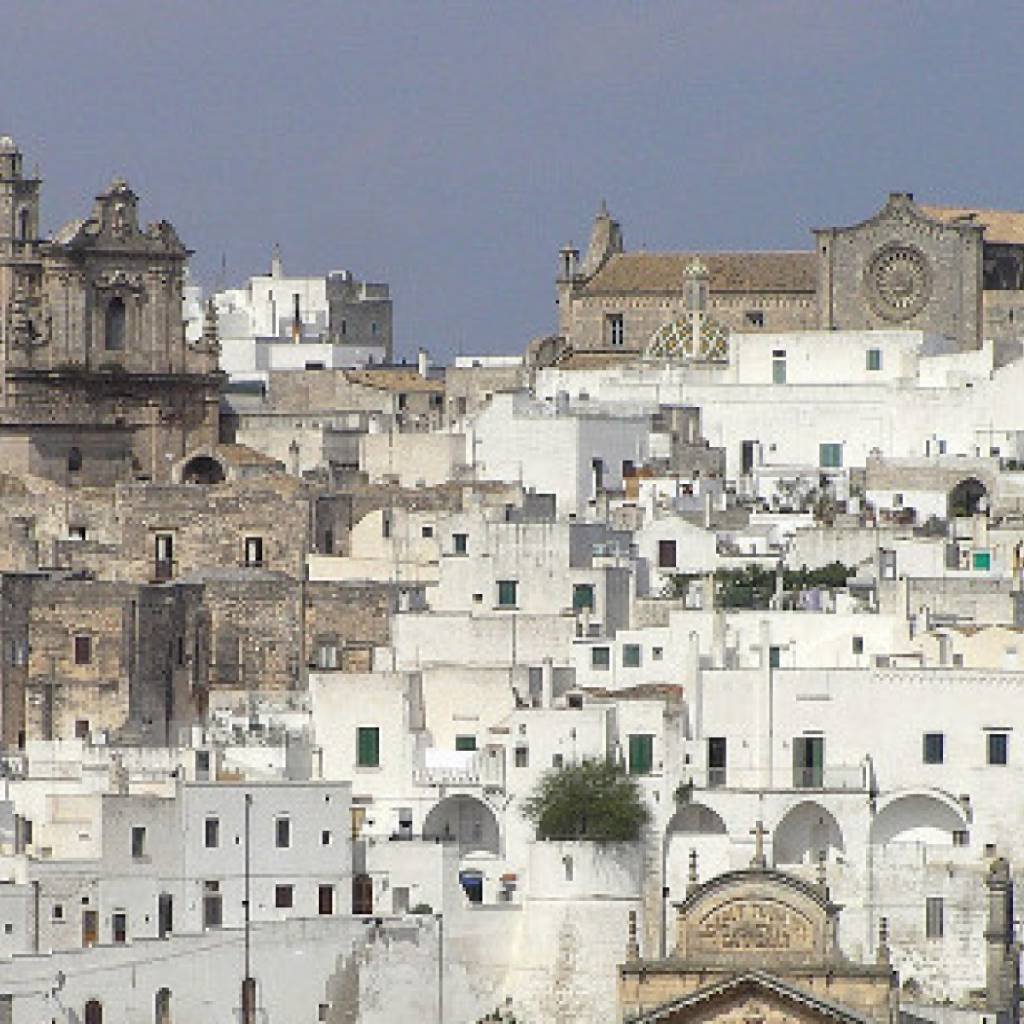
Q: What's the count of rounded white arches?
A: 4